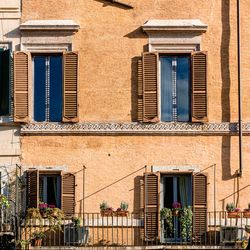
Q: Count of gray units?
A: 2